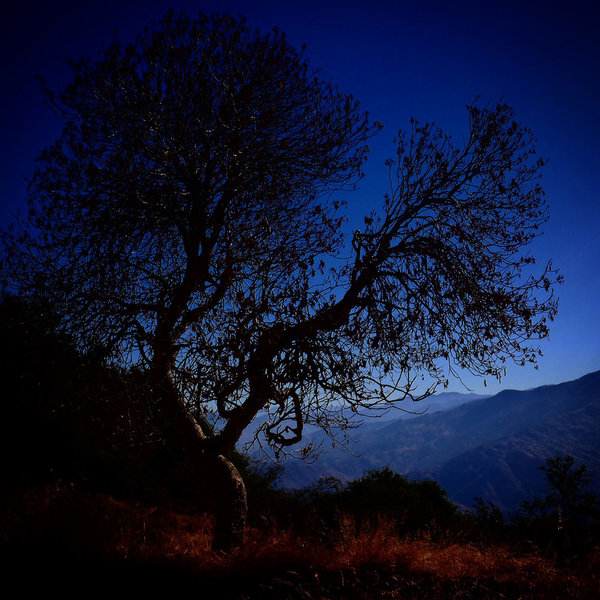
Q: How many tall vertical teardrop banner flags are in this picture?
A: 0